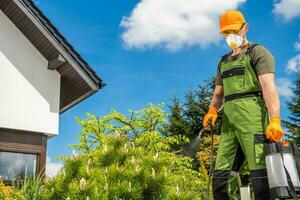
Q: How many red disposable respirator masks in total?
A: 0